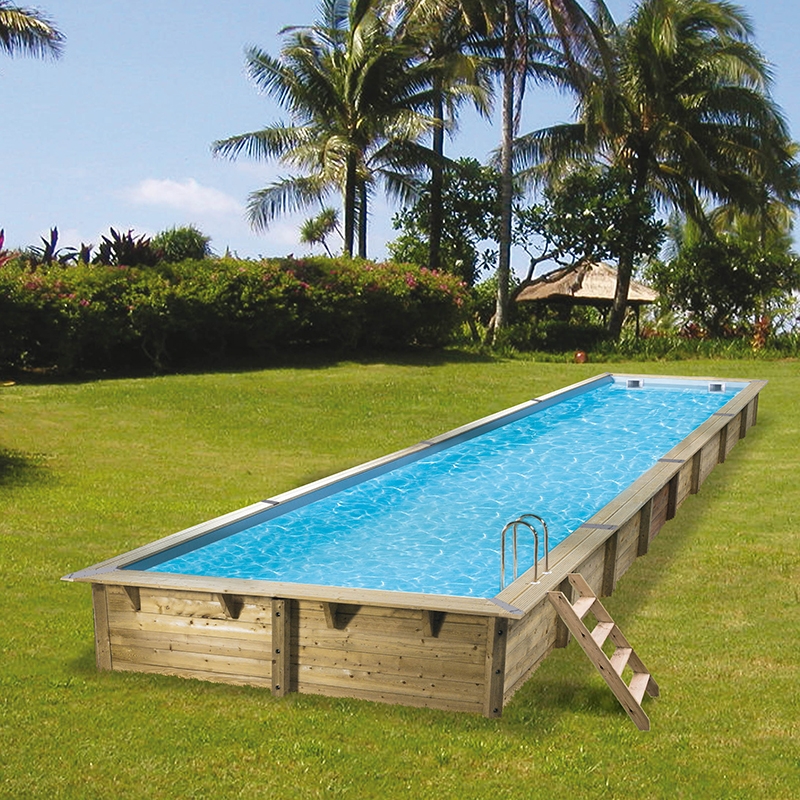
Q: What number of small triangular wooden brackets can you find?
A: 4